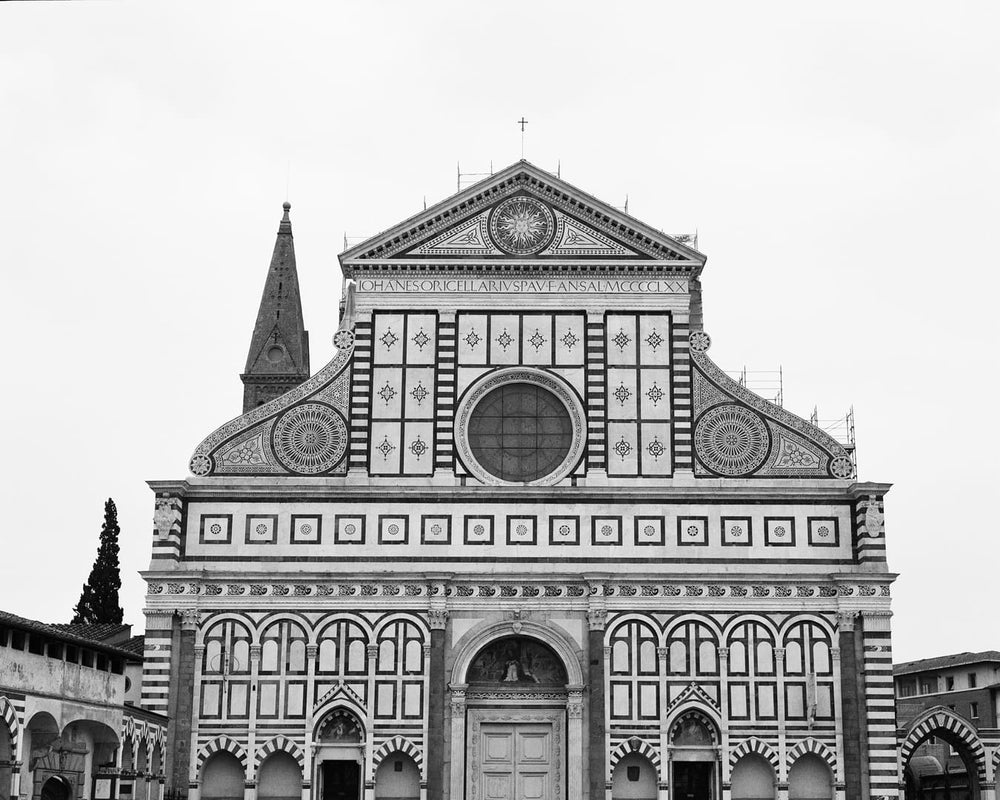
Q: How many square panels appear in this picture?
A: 15